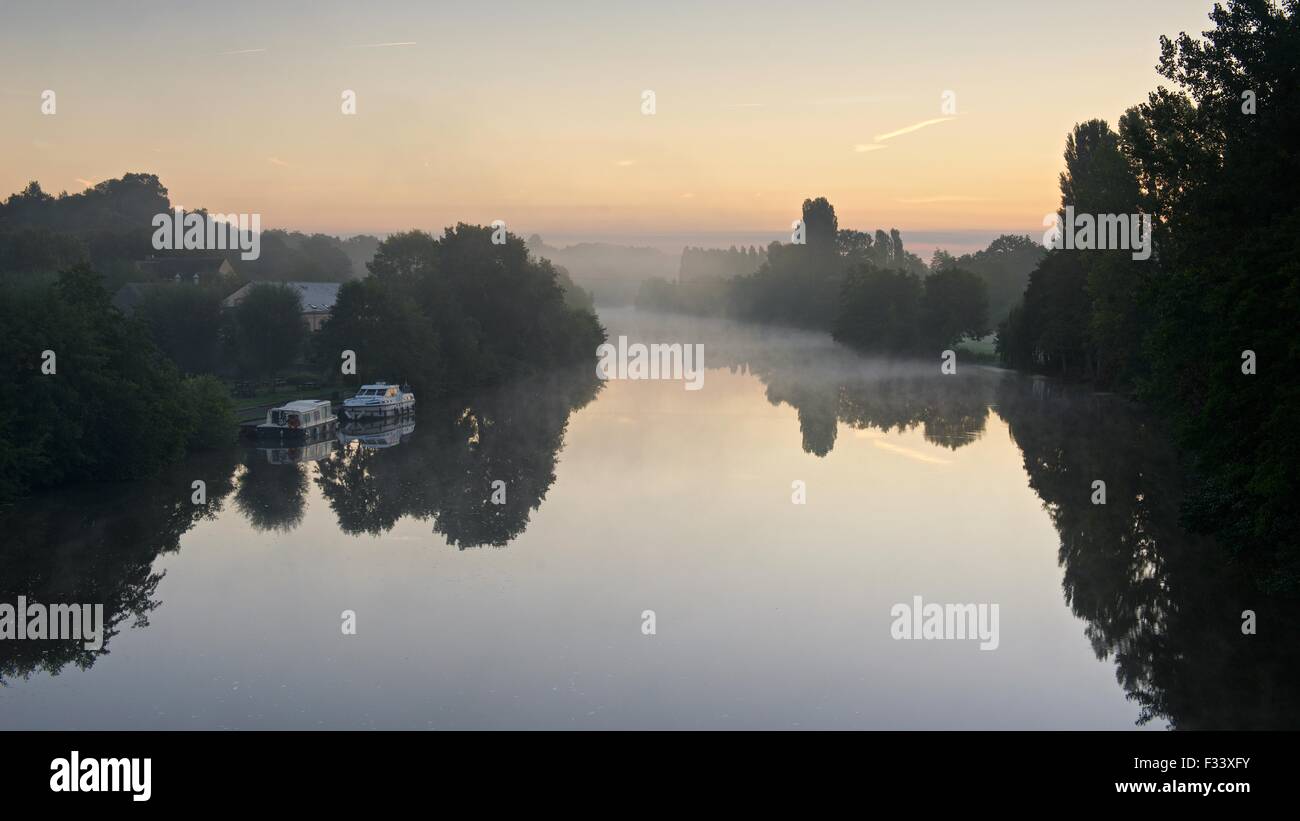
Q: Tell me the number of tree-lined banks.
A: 2